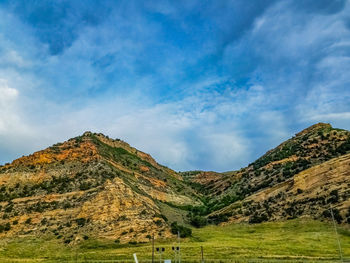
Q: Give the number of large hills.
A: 2